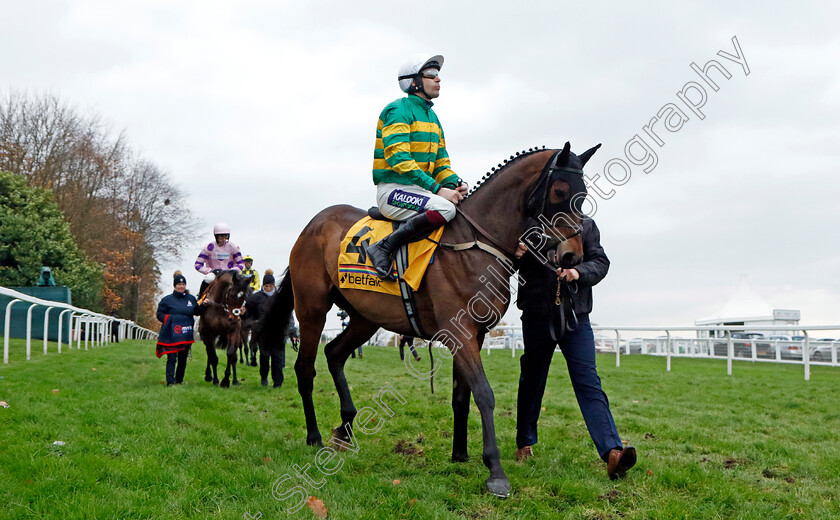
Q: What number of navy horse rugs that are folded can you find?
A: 1